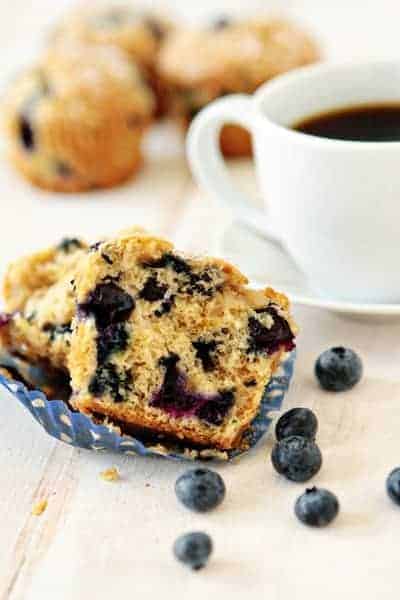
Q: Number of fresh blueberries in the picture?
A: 7